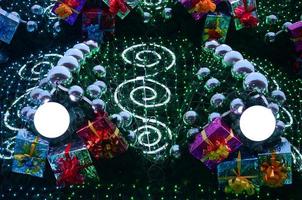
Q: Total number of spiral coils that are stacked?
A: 3